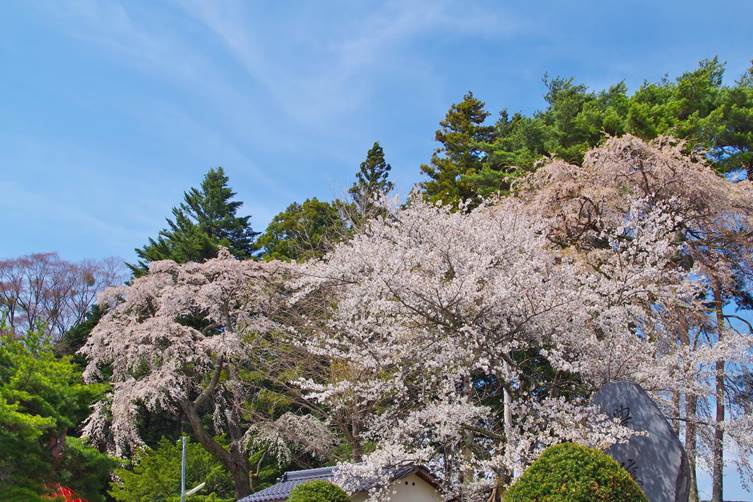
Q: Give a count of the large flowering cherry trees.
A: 3